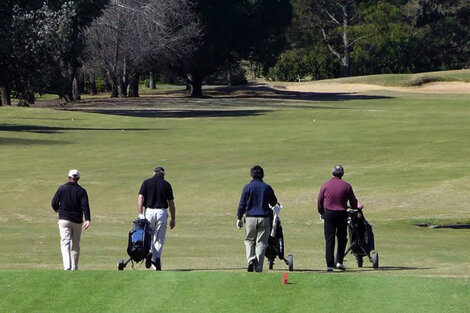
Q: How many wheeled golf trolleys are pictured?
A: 3